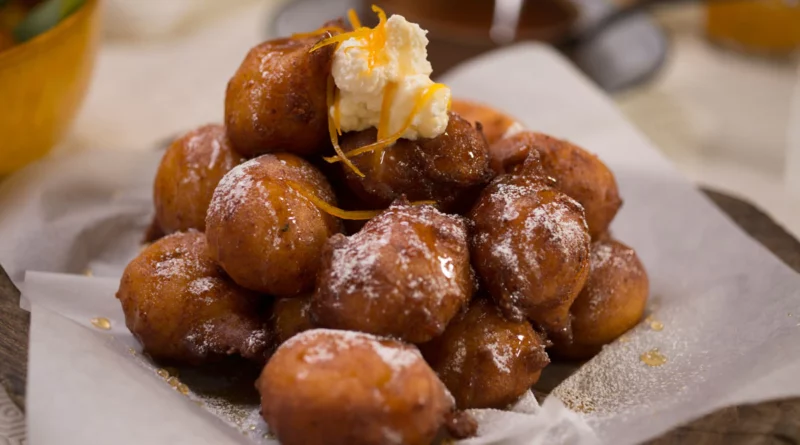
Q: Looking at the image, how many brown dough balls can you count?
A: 13